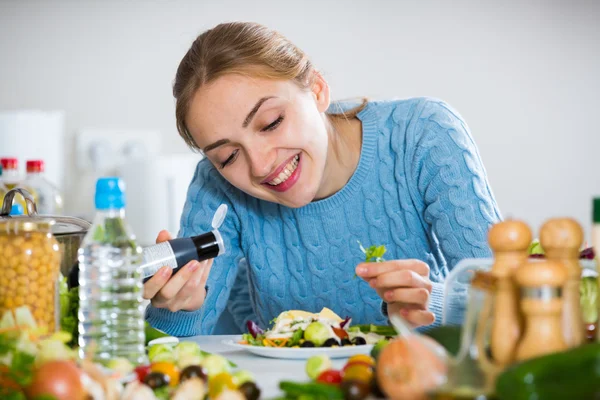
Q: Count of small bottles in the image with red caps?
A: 2